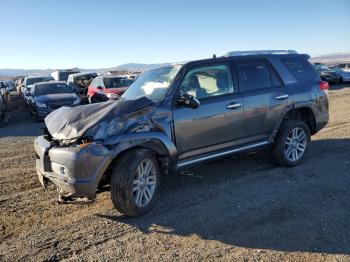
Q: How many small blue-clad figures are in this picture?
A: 0